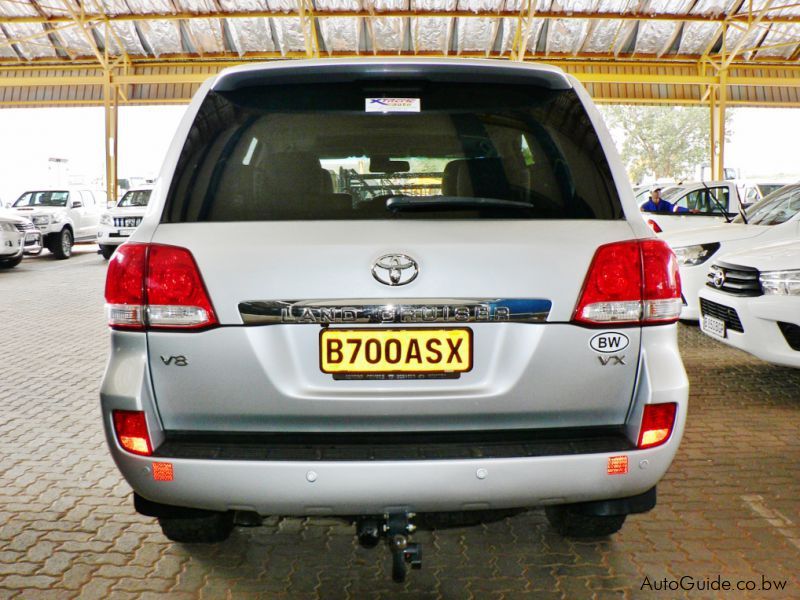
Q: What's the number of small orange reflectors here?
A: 2